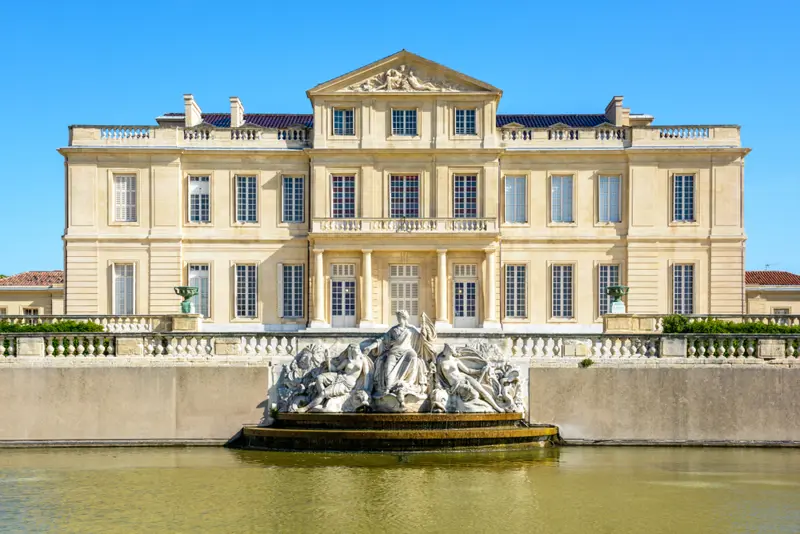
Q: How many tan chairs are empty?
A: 0